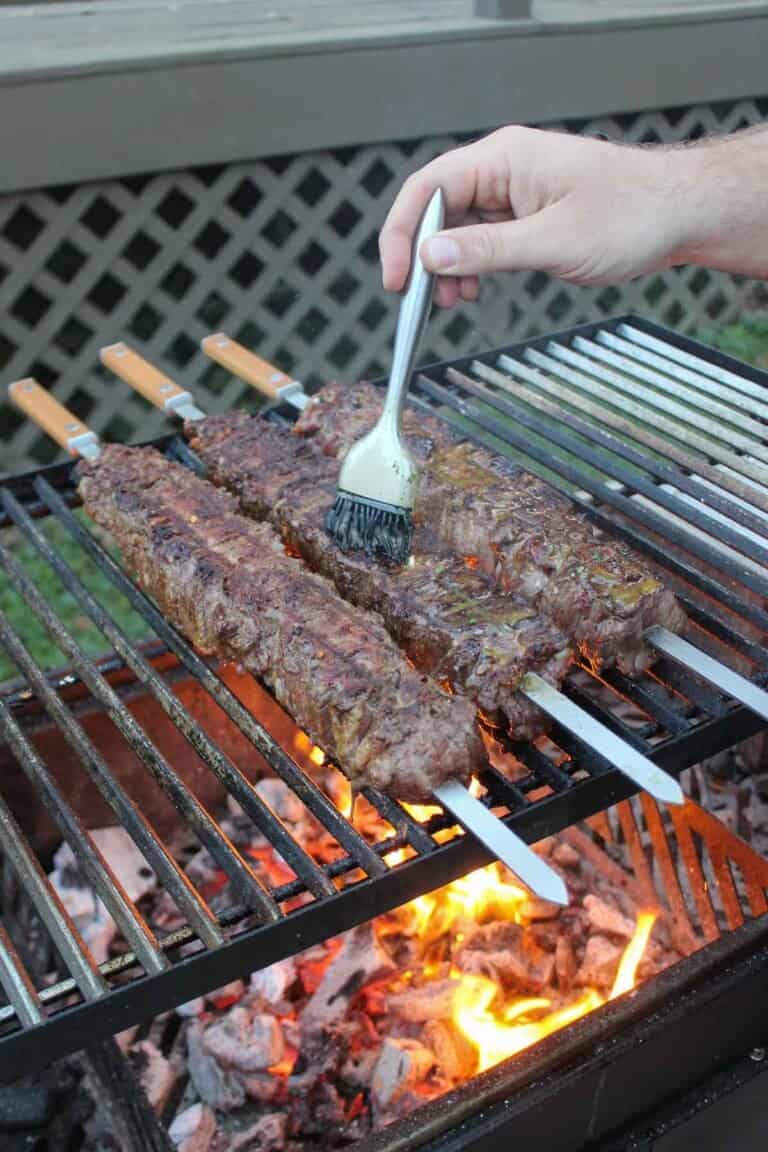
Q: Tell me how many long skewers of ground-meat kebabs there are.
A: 3